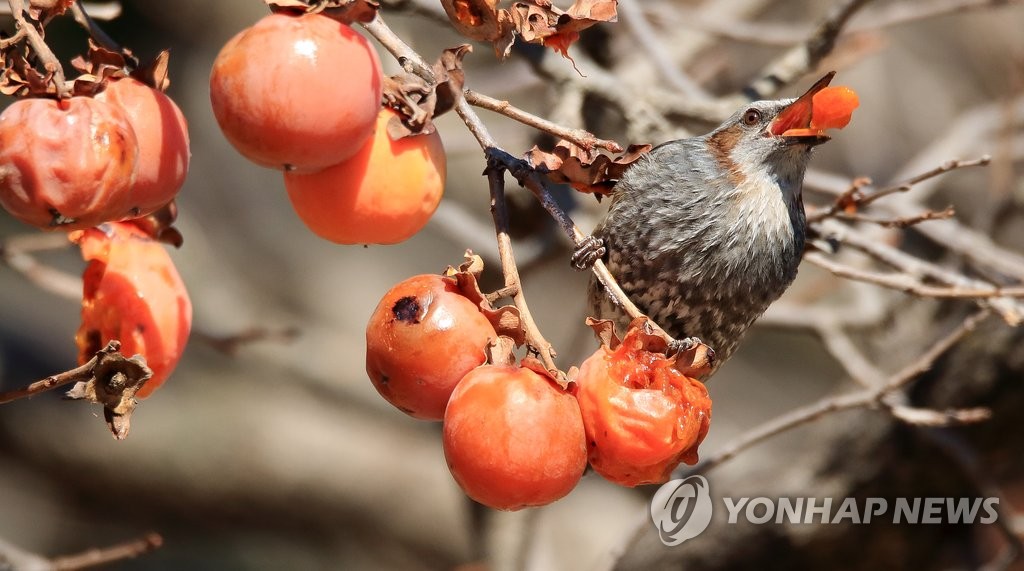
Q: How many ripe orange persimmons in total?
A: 8